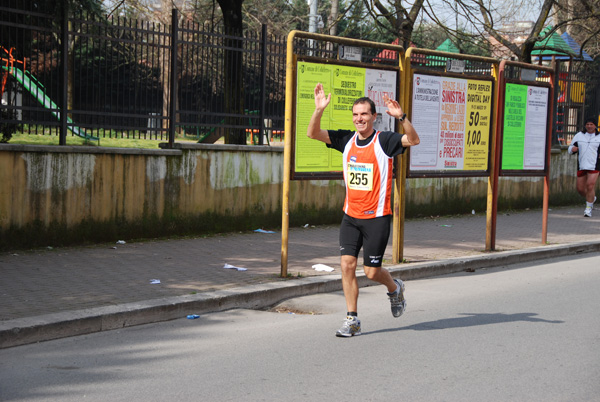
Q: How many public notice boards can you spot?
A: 3